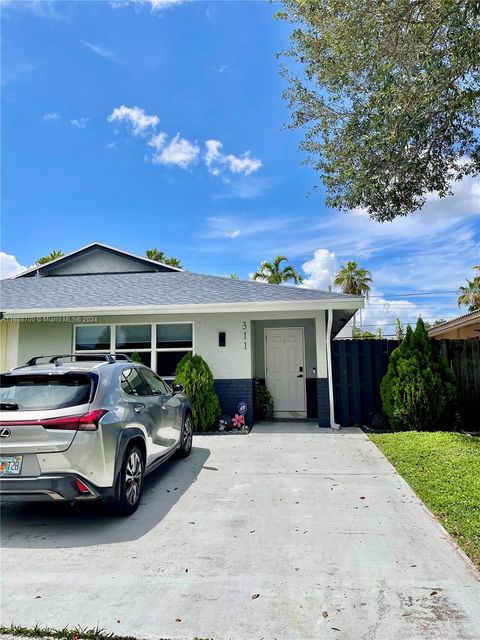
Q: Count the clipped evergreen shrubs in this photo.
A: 2